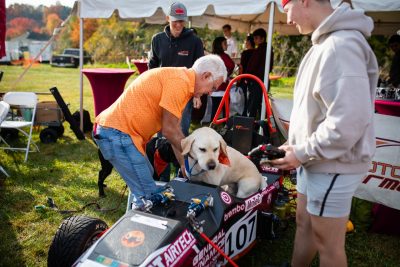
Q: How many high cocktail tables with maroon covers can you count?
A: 2